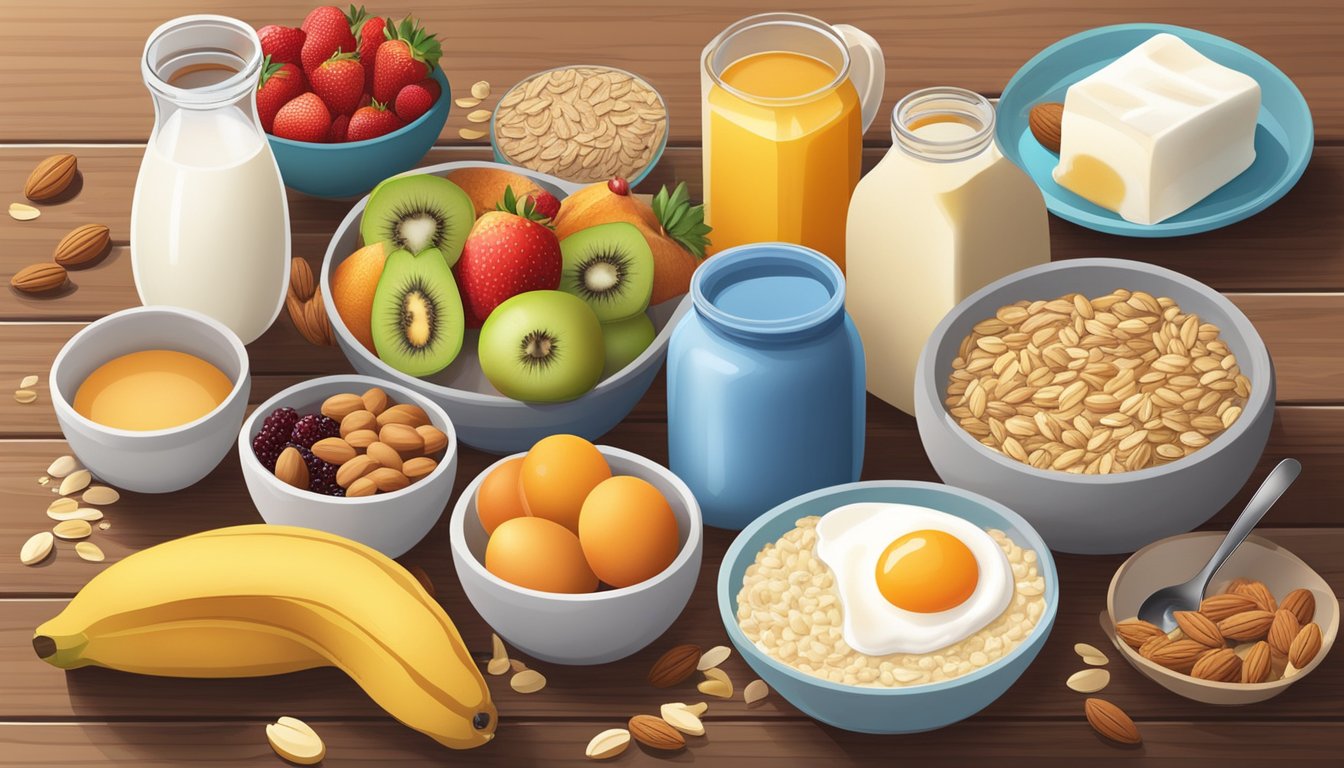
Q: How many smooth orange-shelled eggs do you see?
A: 4